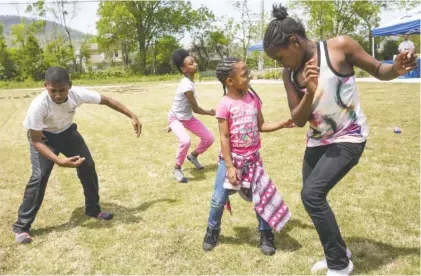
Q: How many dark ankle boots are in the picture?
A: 2